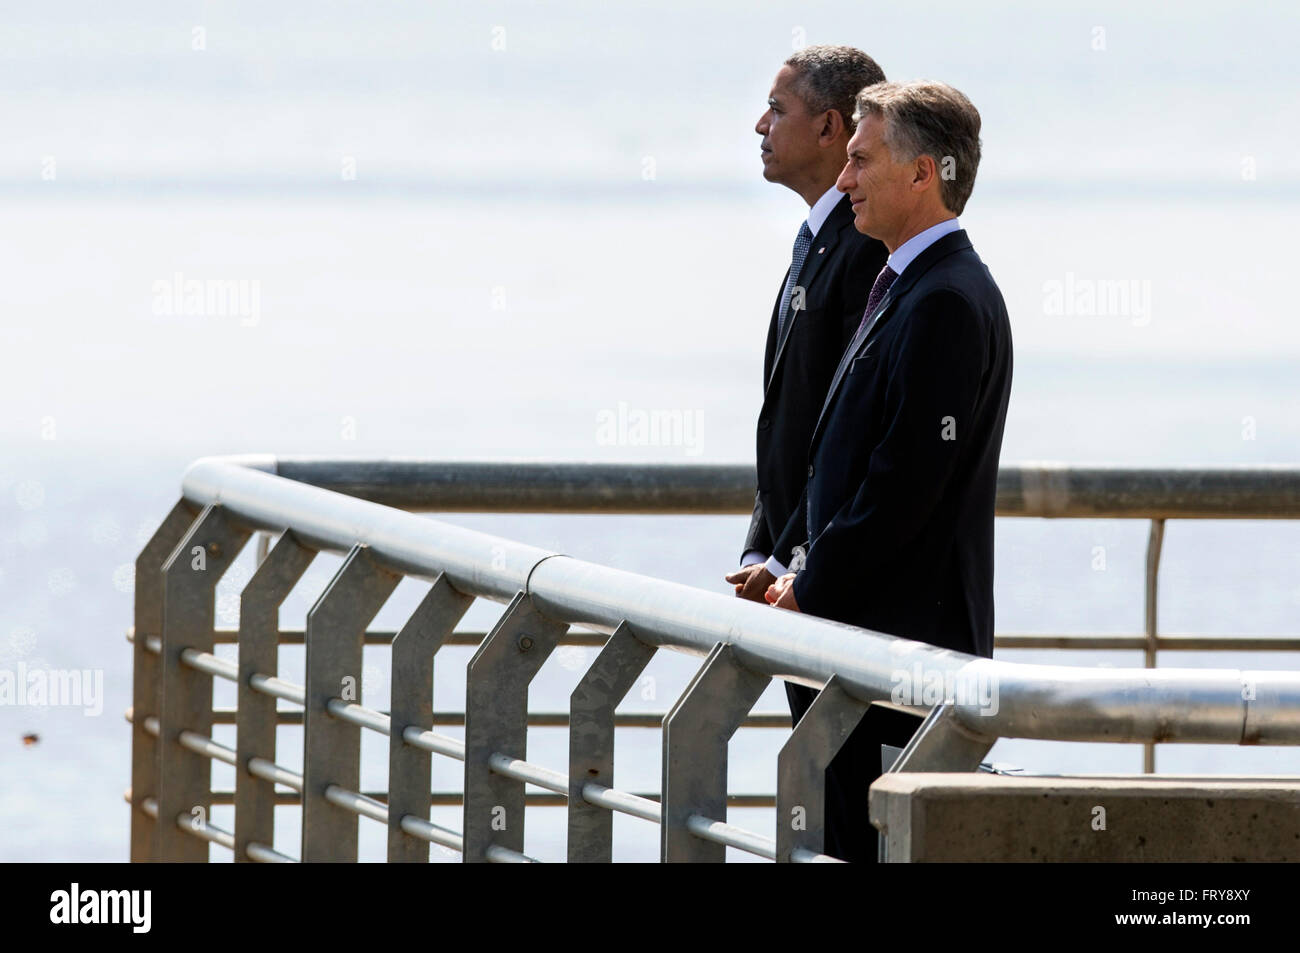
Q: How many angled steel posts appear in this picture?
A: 10